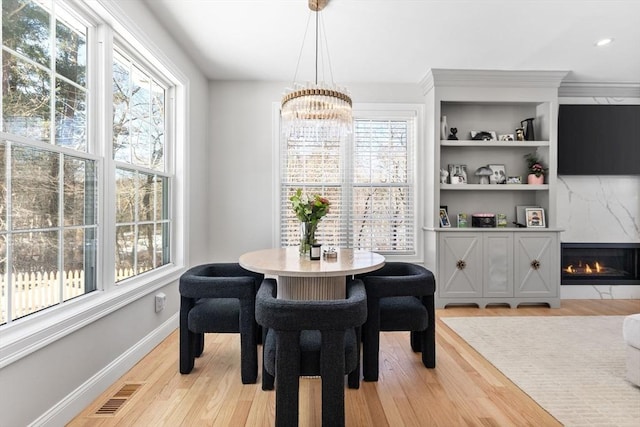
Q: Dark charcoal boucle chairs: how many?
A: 3